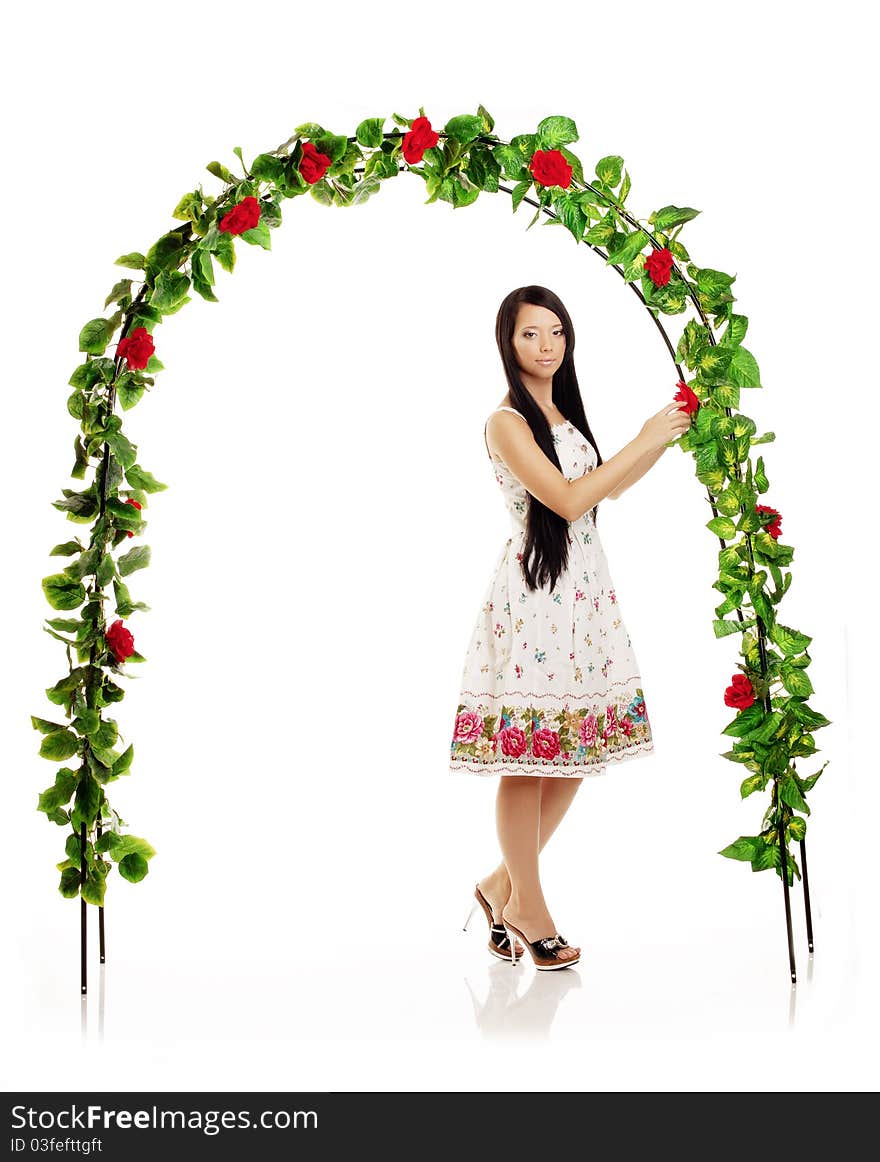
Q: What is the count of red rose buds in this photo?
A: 11